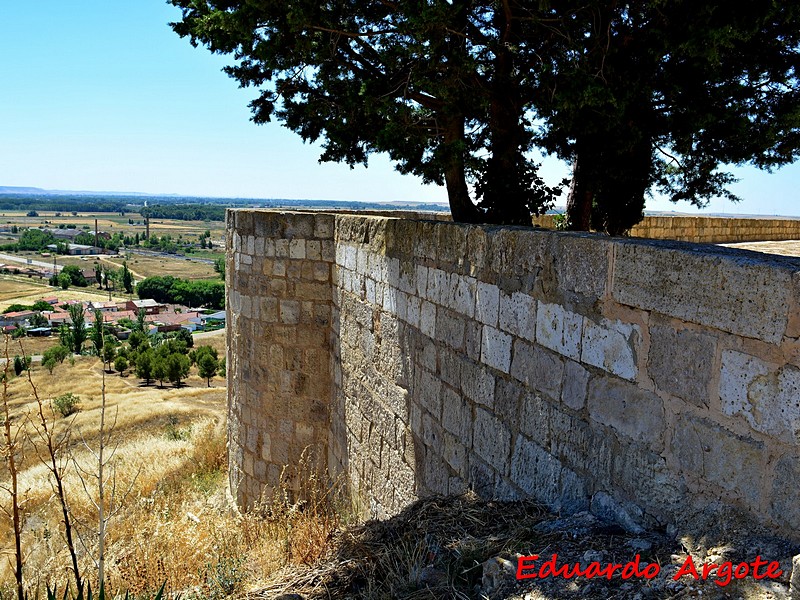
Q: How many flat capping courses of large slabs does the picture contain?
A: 1